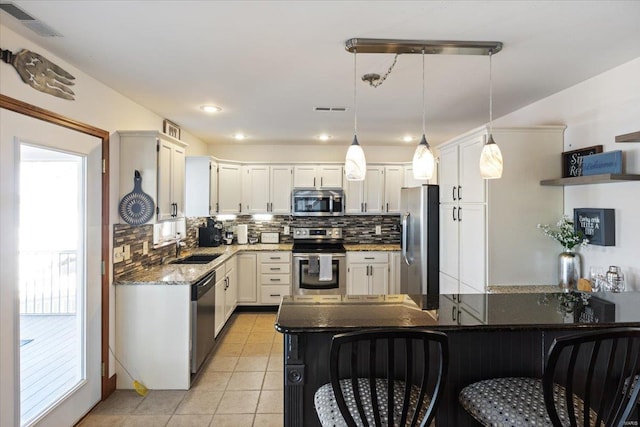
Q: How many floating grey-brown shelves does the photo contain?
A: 2